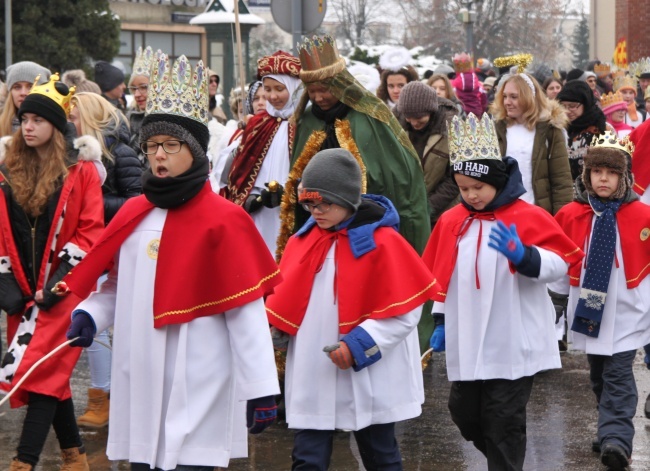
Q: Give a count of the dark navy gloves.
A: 2